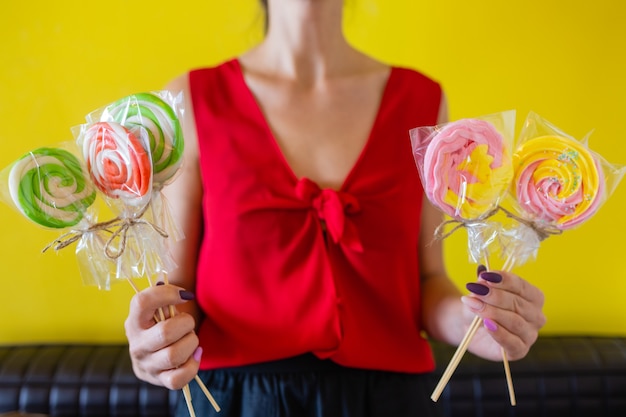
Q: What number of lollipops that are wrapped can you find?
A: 5